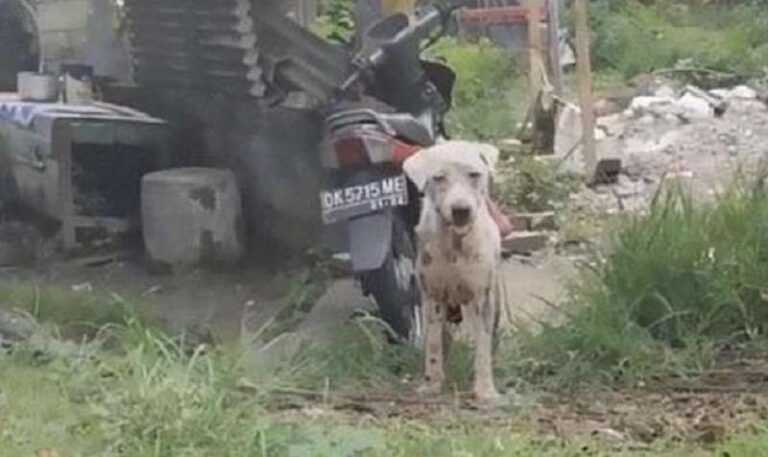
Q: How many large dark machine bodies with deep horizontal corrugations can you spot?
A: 1